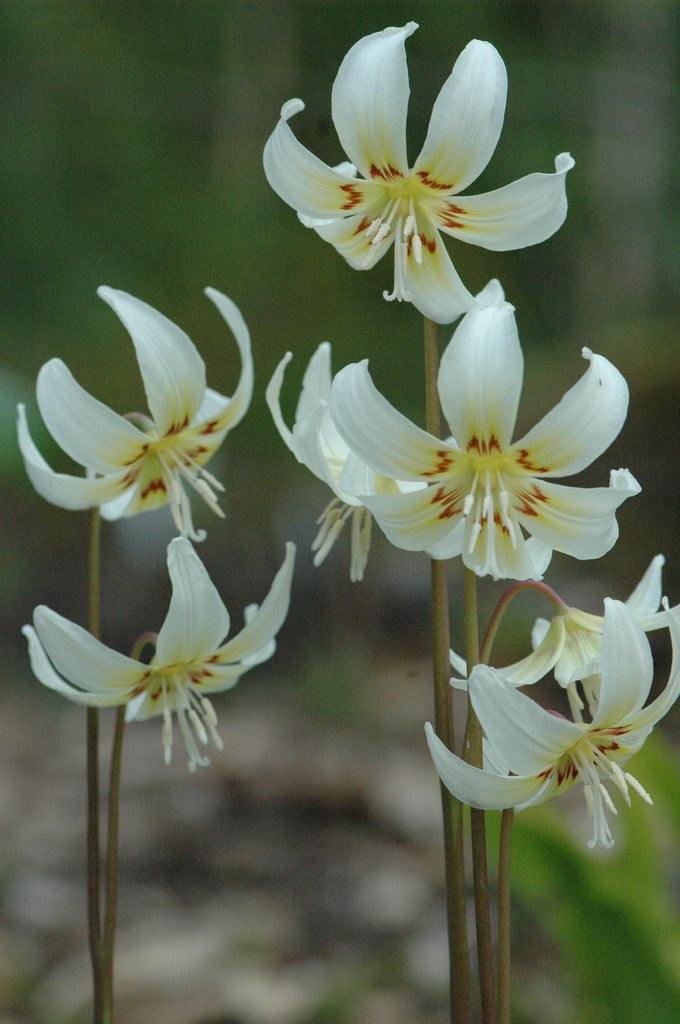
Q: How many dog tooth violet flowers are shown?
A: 7